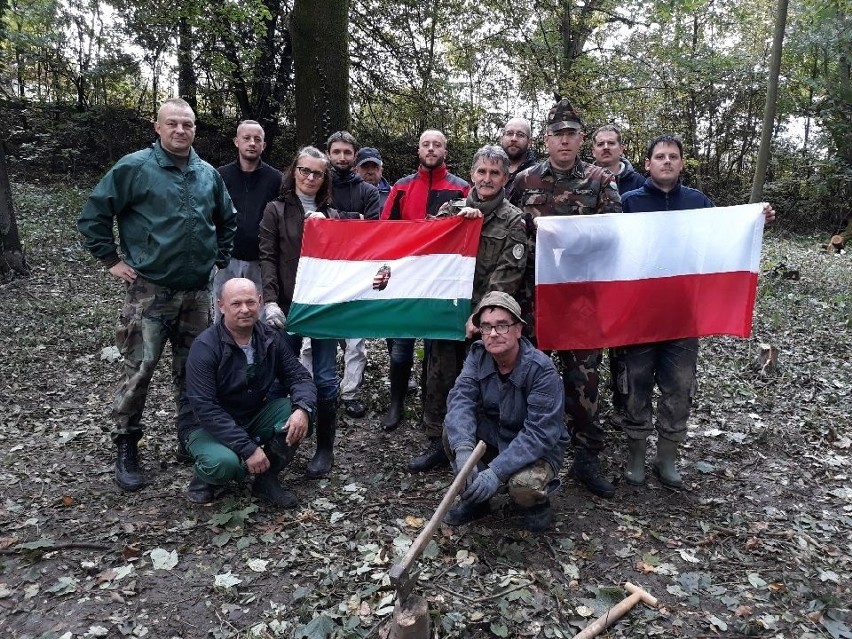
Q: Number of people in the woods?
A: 13